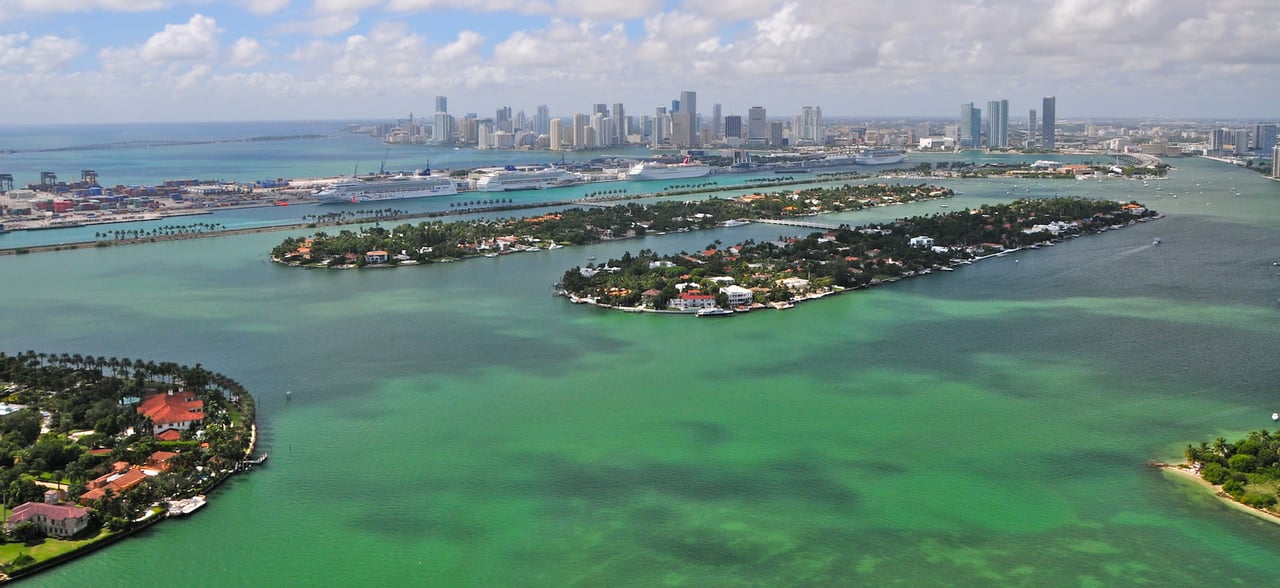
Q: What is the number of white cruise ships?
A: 4